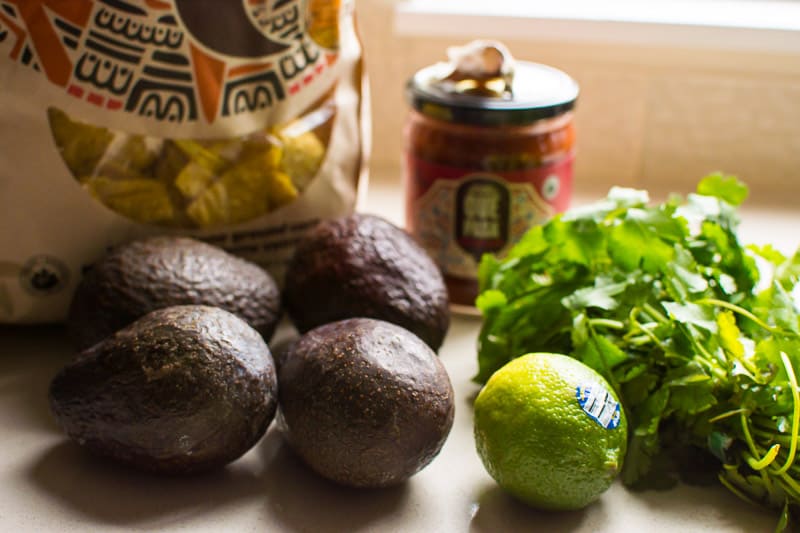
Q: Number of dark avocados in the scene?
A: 4